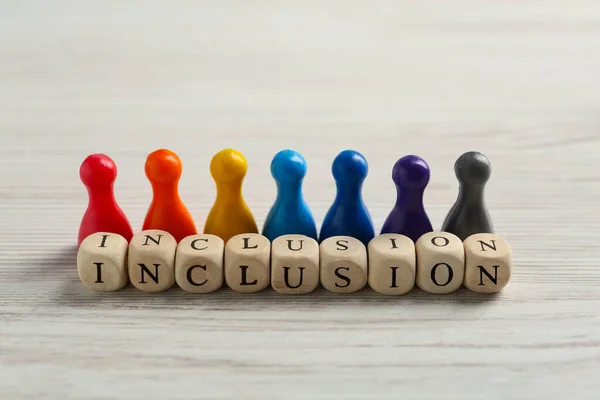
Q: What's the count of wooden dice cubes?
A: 9